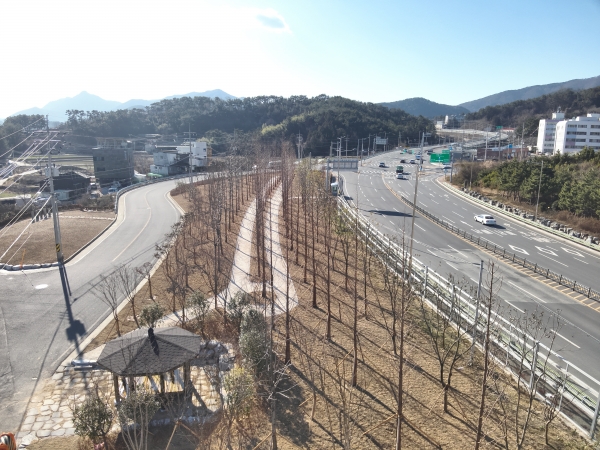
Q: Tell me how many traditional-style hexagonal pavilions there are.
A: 1